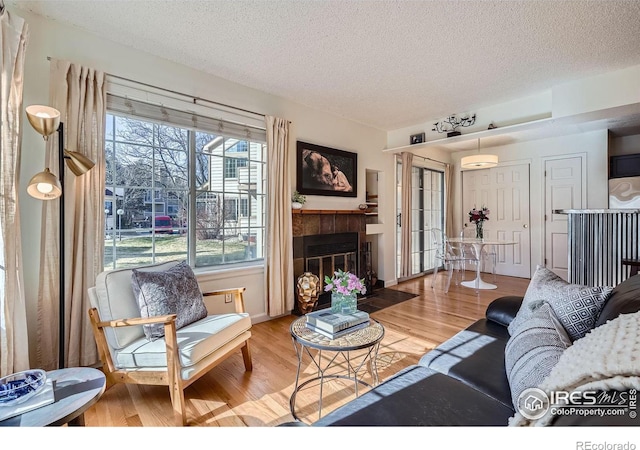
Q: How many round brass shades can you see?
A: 3